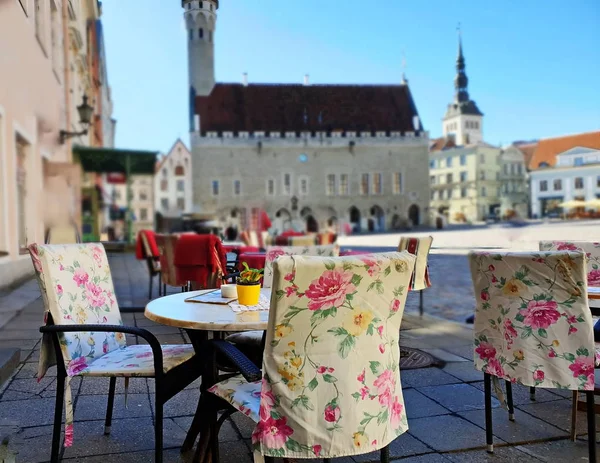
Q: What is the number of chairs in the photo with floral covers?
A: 5